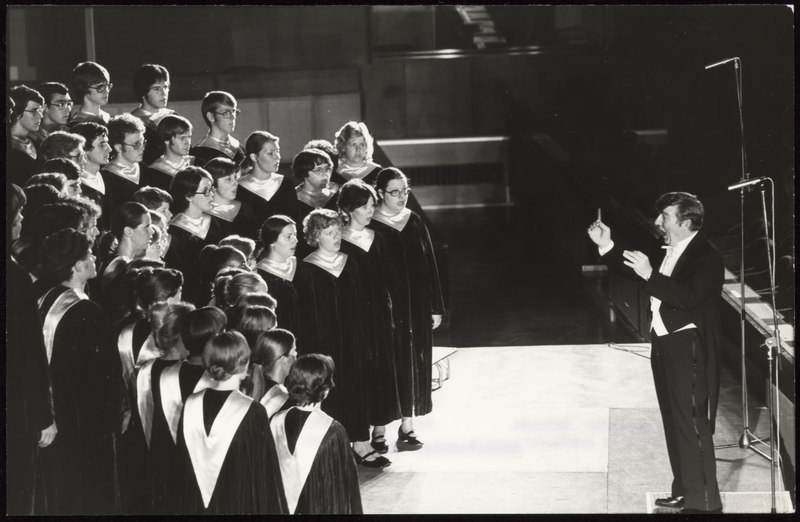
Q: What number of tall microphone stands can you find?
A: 2